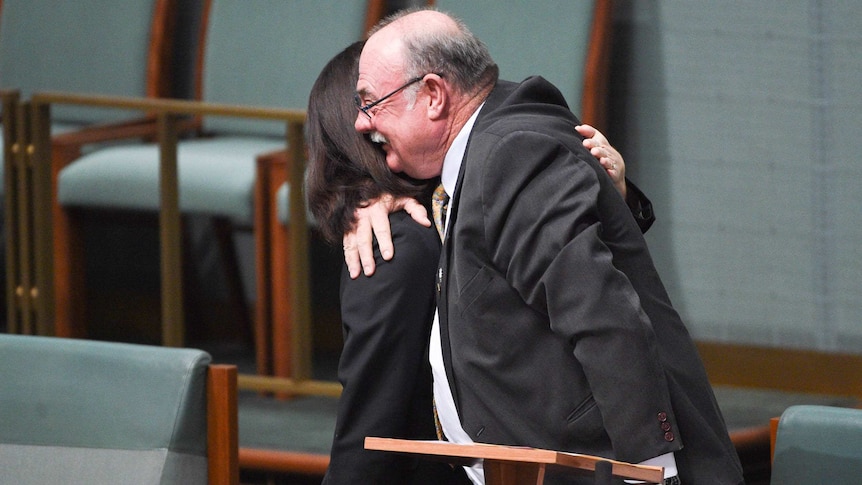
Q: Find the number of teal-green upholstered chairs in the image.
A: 5